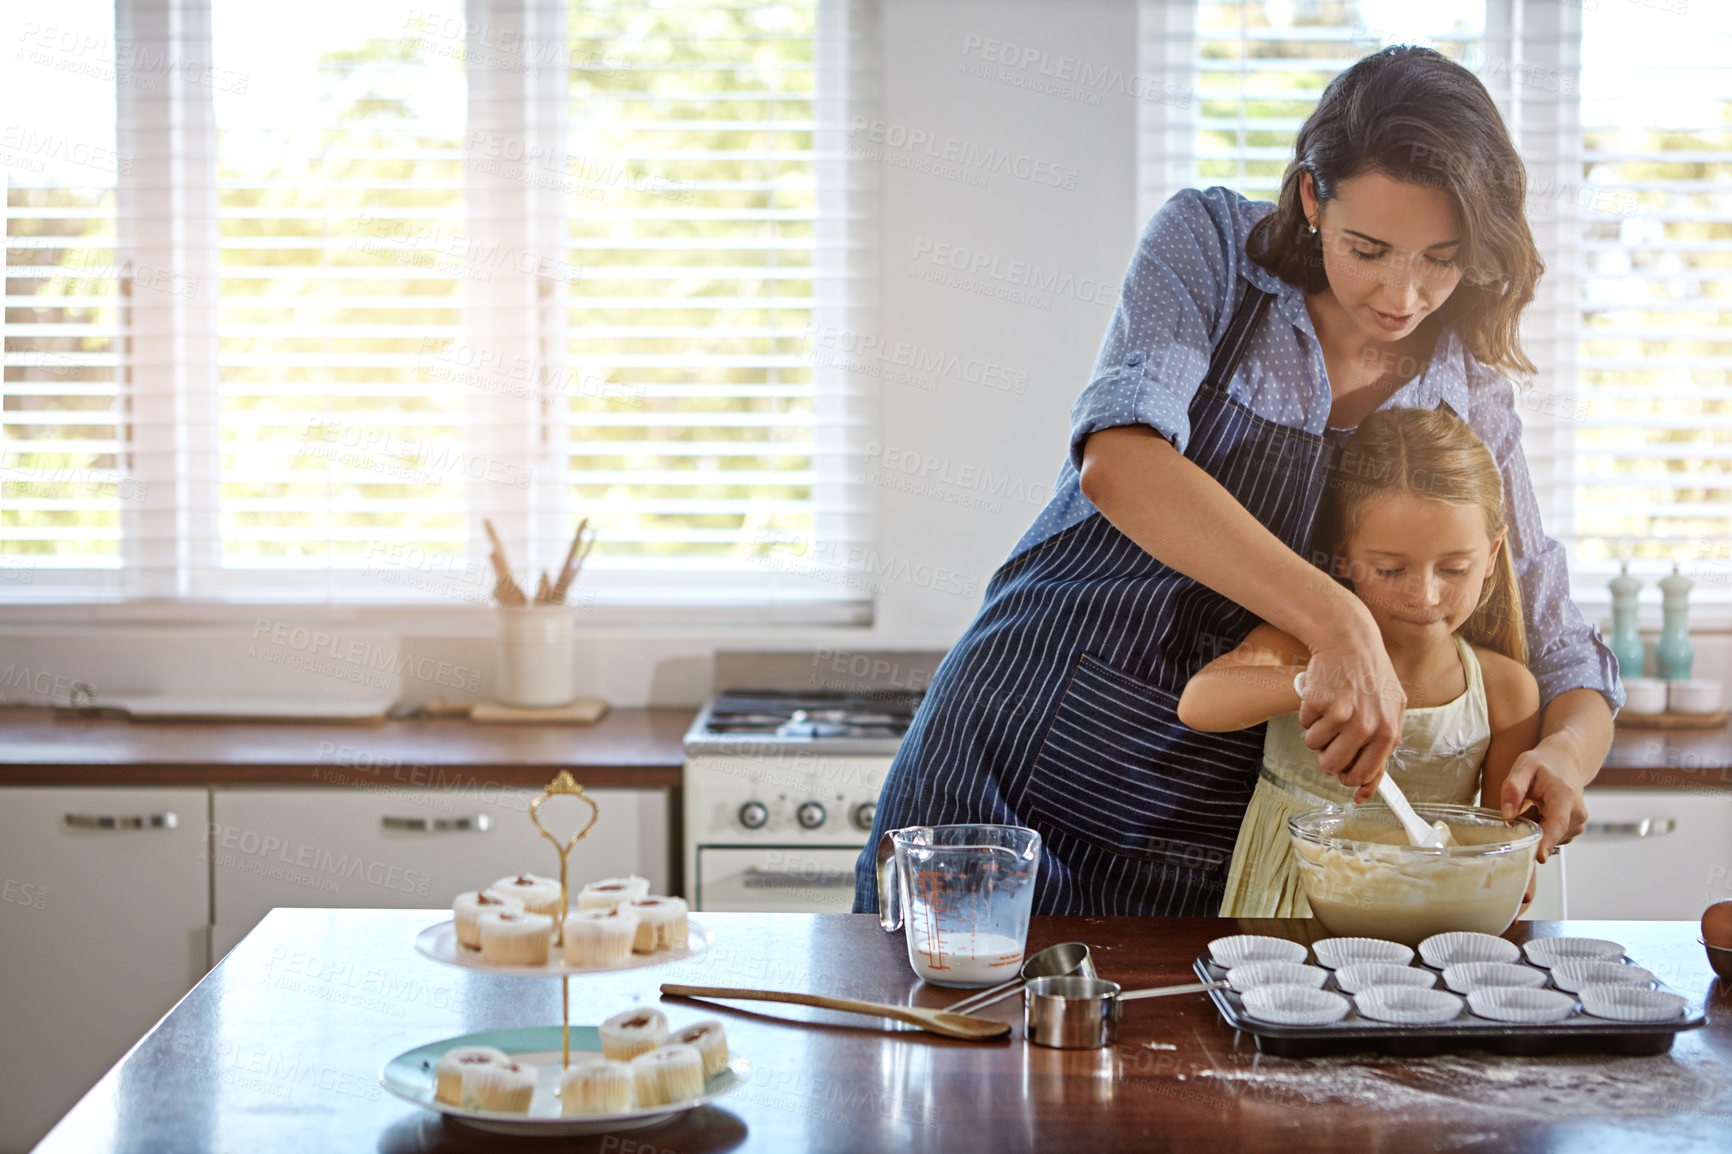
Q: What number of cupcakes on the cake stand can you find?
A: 12